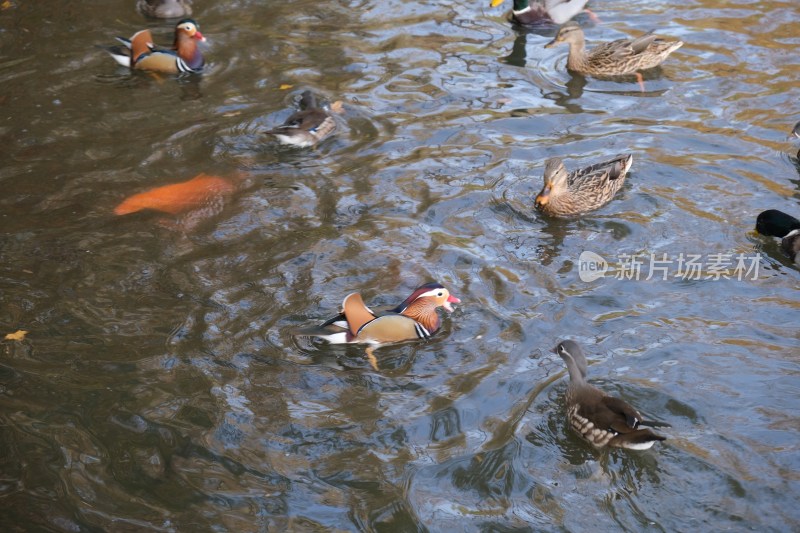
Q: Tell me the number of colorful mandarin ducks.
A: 2